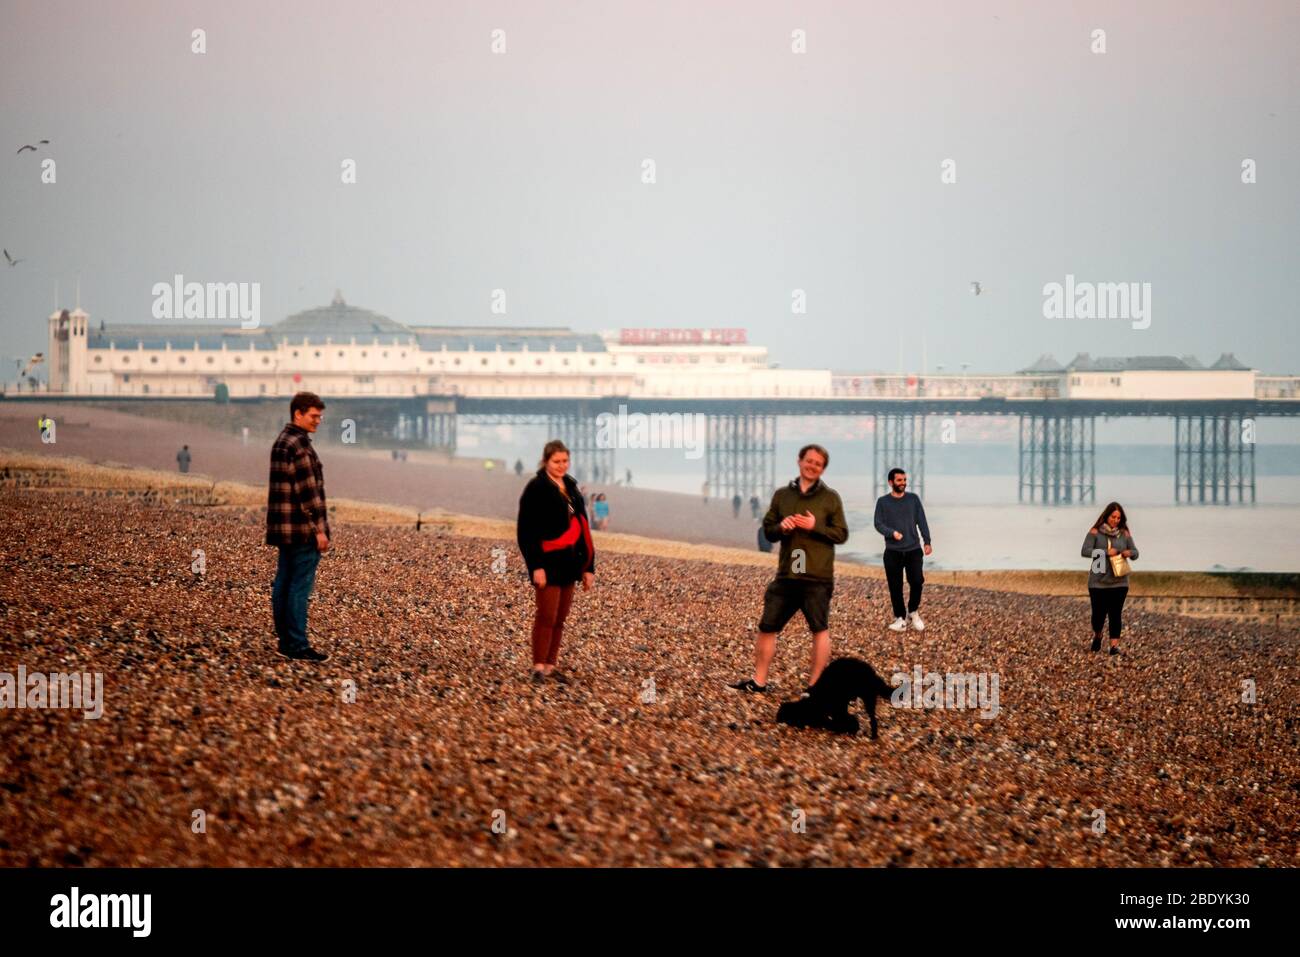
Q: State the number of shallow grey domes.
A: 1